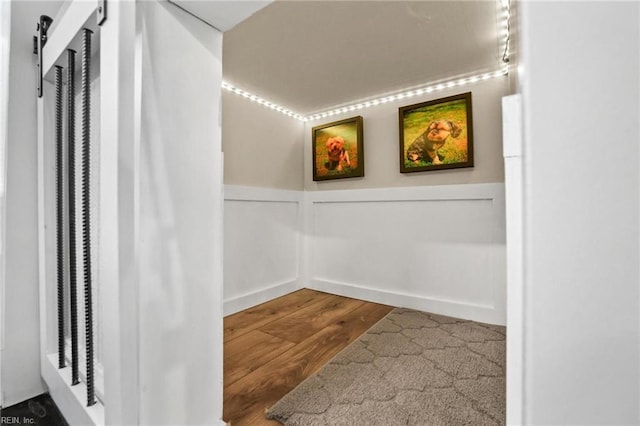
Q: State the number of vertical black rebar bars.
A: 3